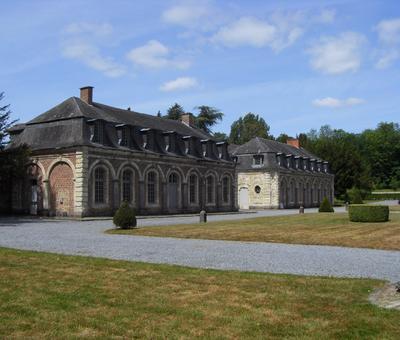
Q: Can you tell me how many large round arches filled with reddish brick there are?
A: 2